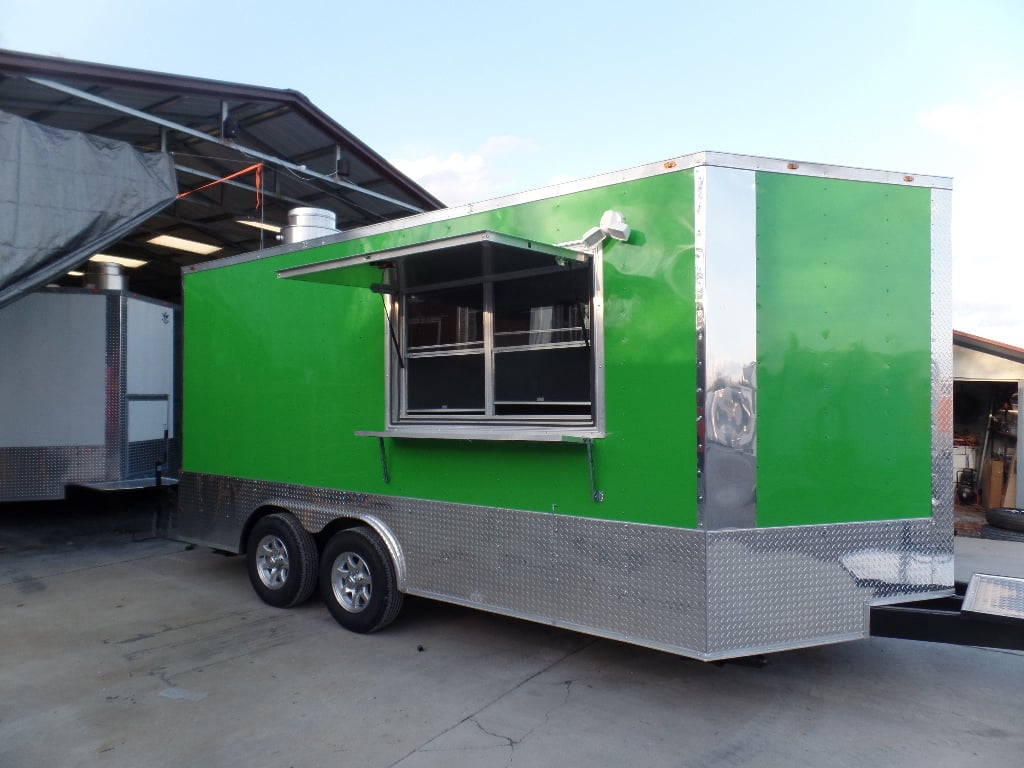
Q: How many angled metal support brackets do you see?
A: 2